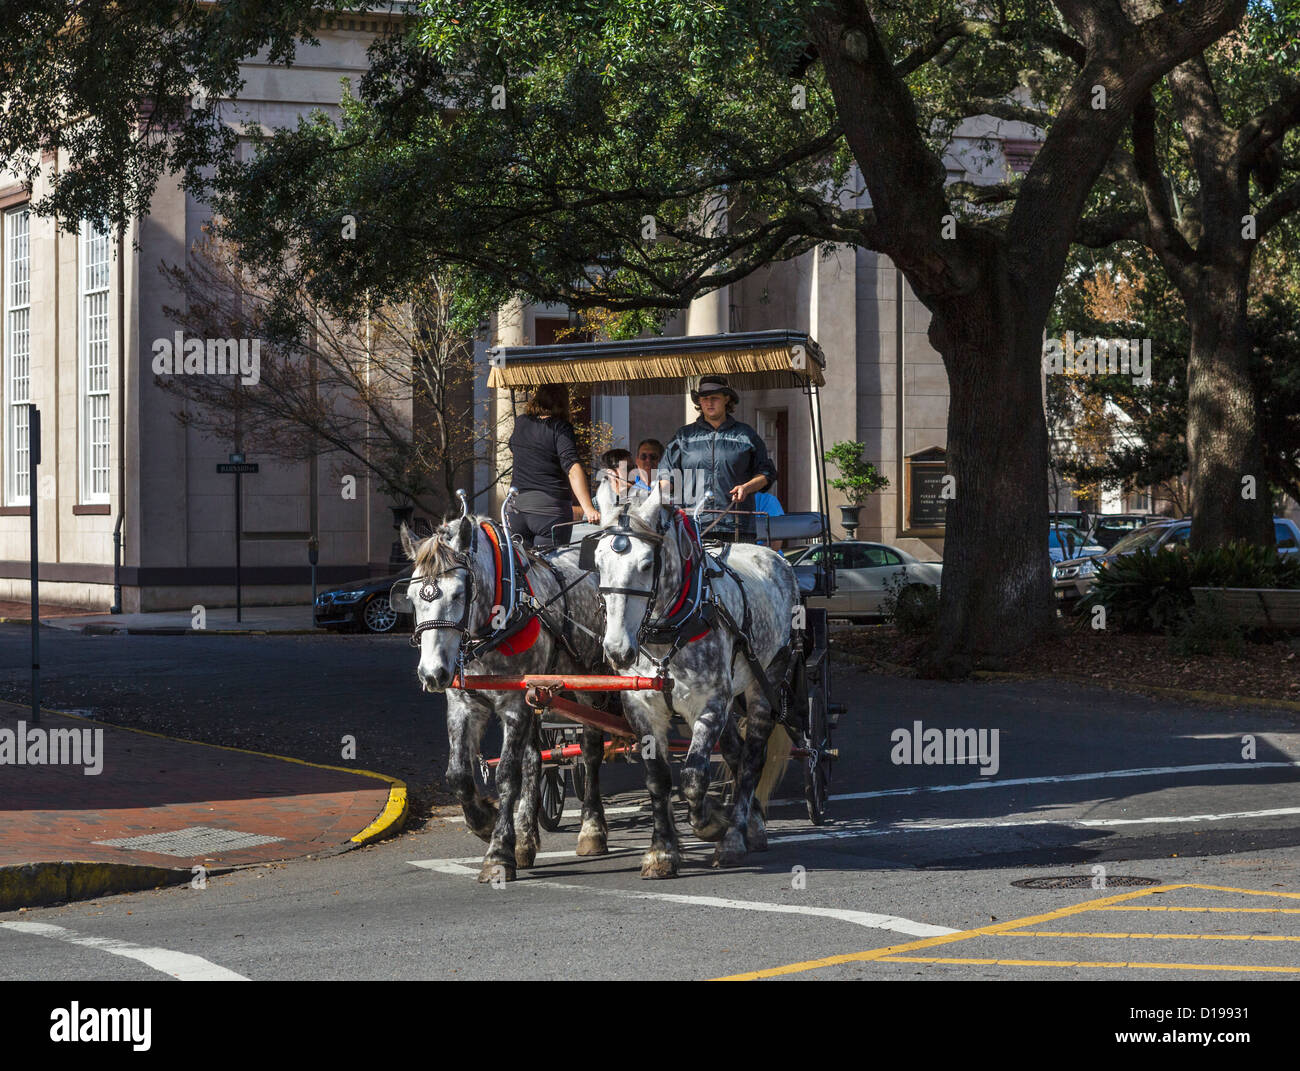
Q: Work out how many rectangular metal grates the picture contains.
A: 1